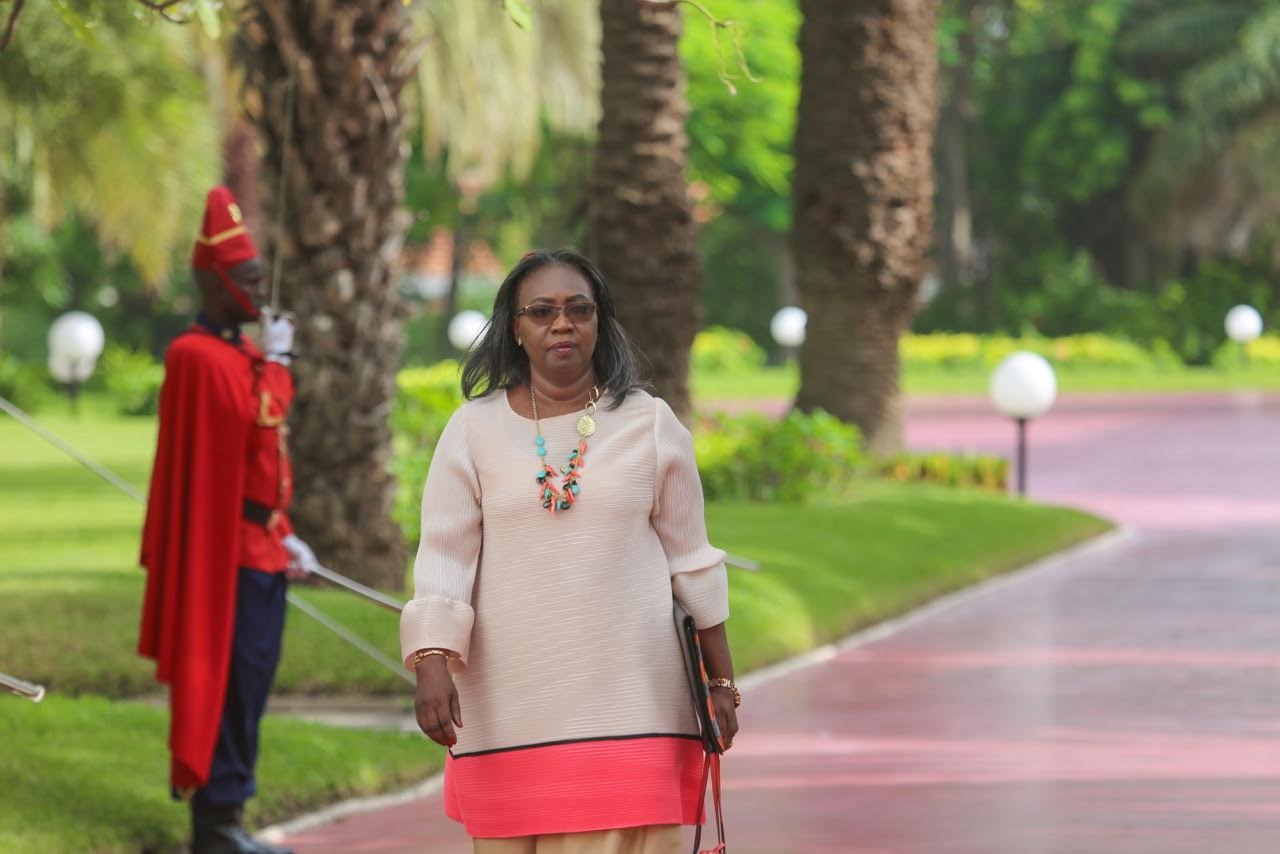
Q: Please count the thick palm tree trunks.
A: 3